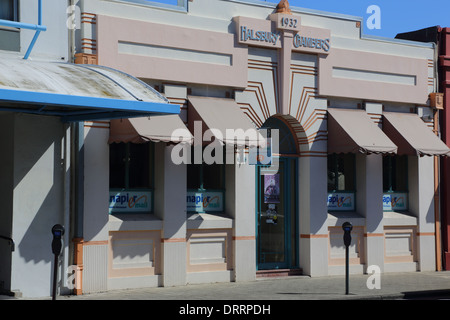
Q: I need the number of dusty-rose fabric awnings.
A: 4